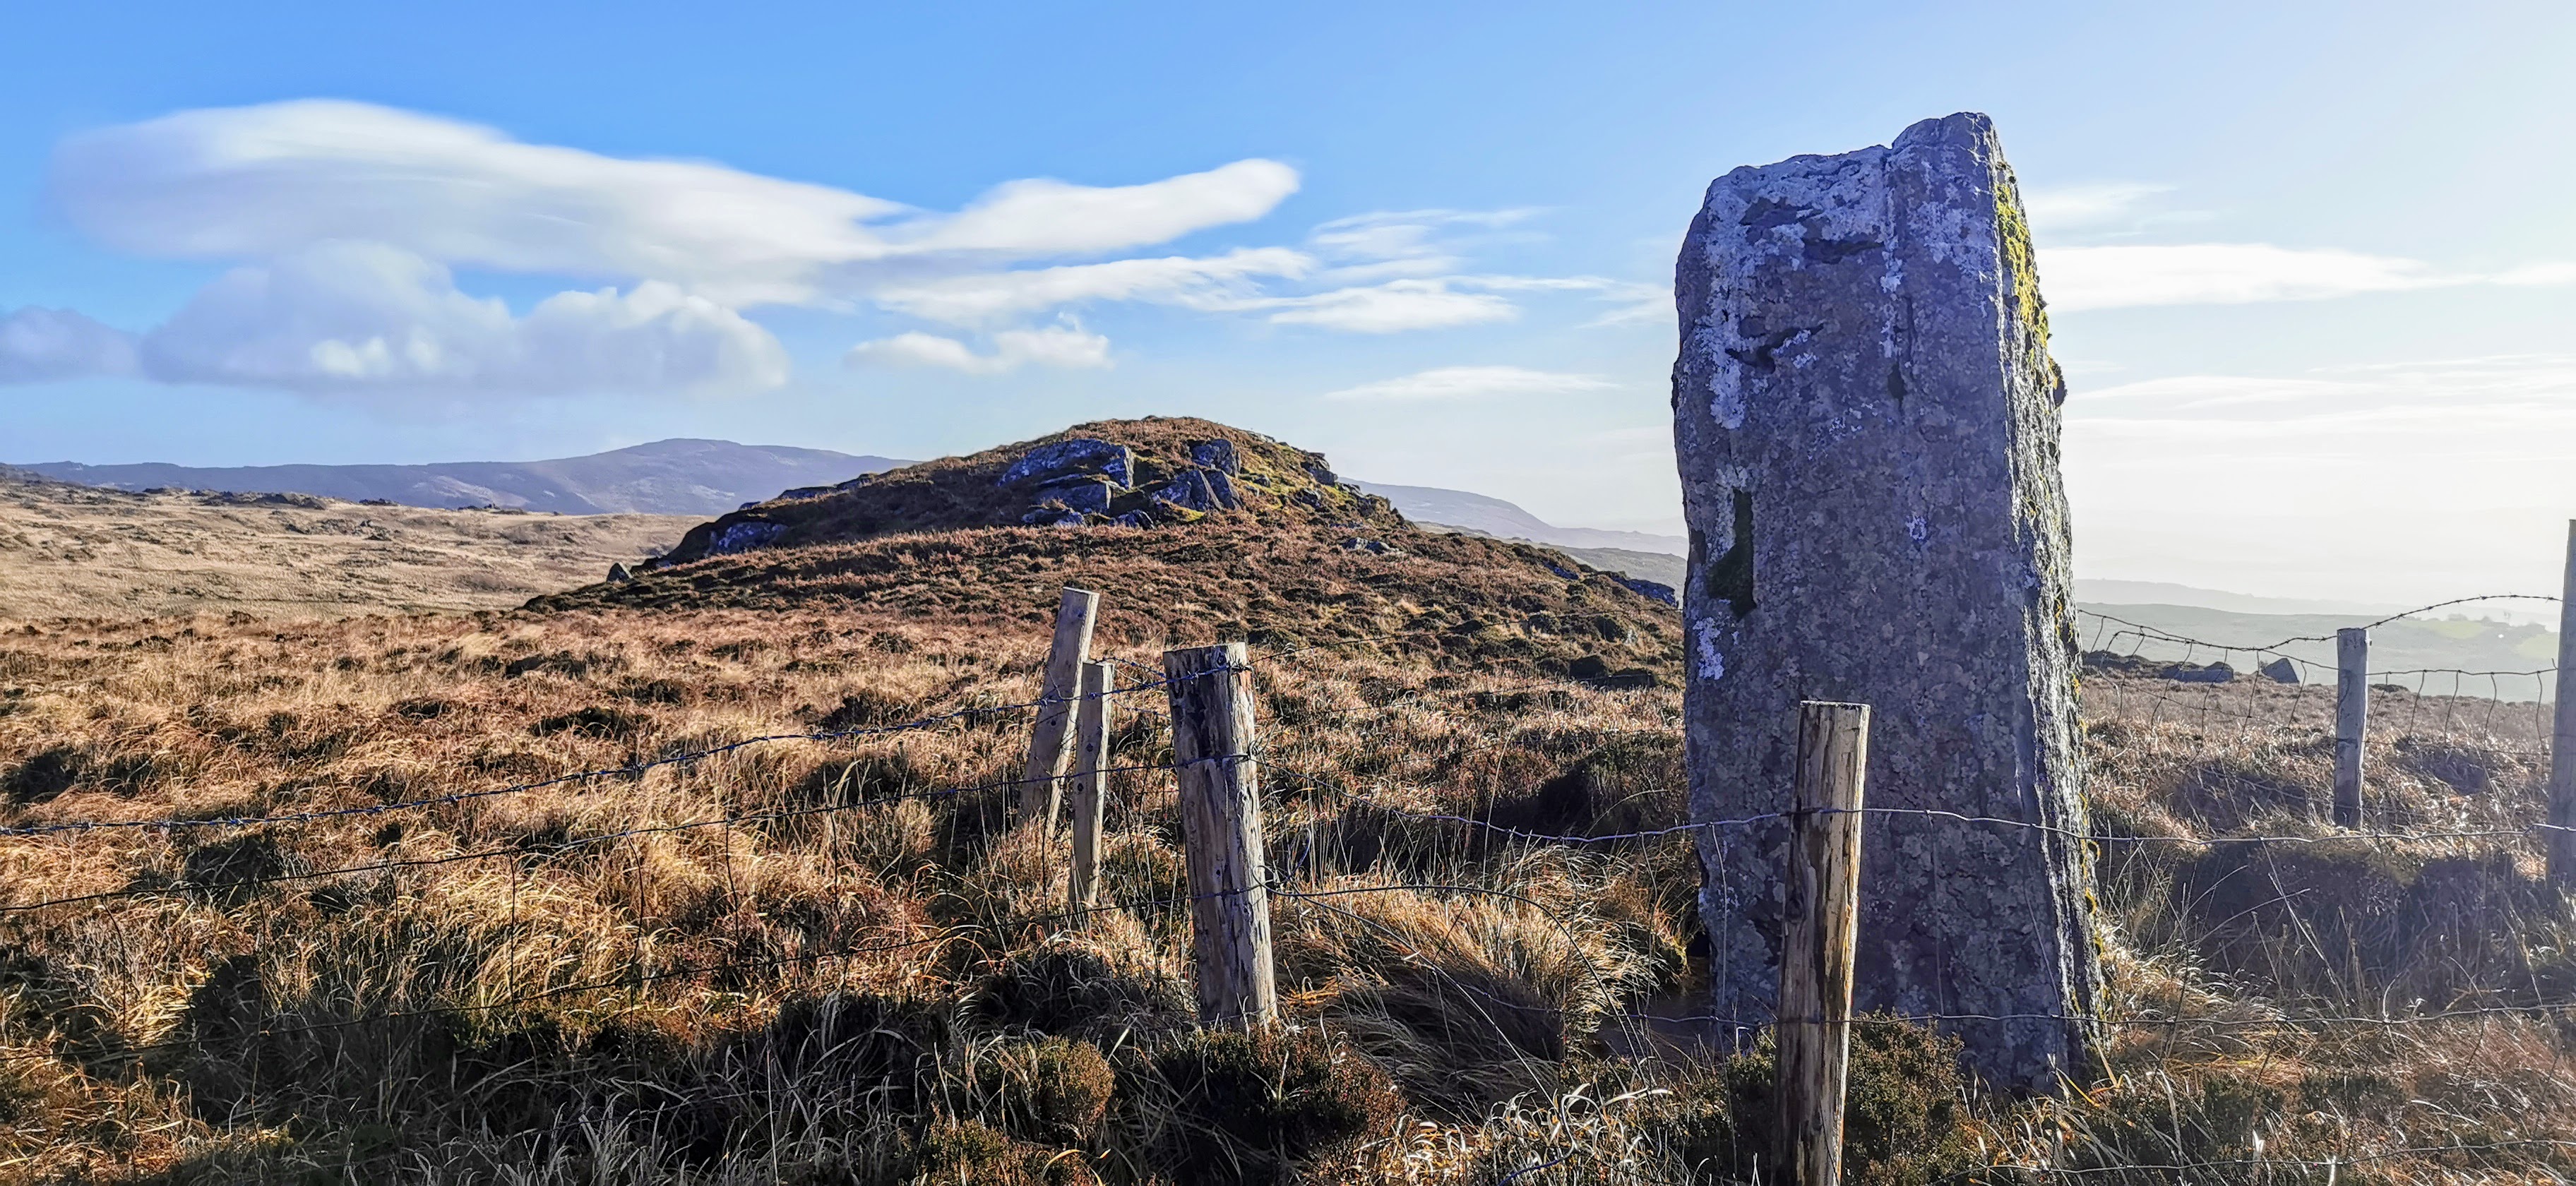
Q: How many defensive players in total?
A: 0